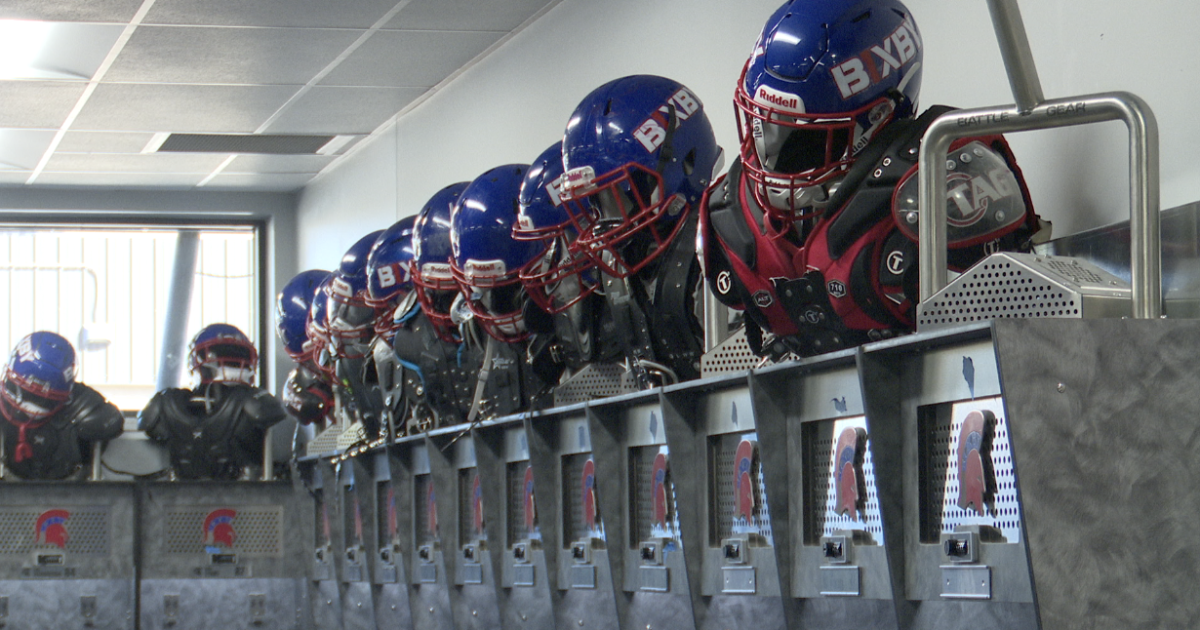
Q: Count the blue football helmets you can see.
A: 11